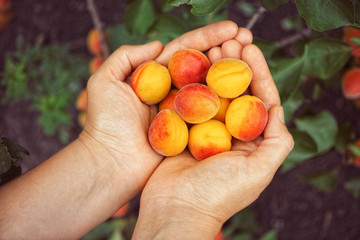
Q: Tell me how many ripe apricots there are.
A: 9